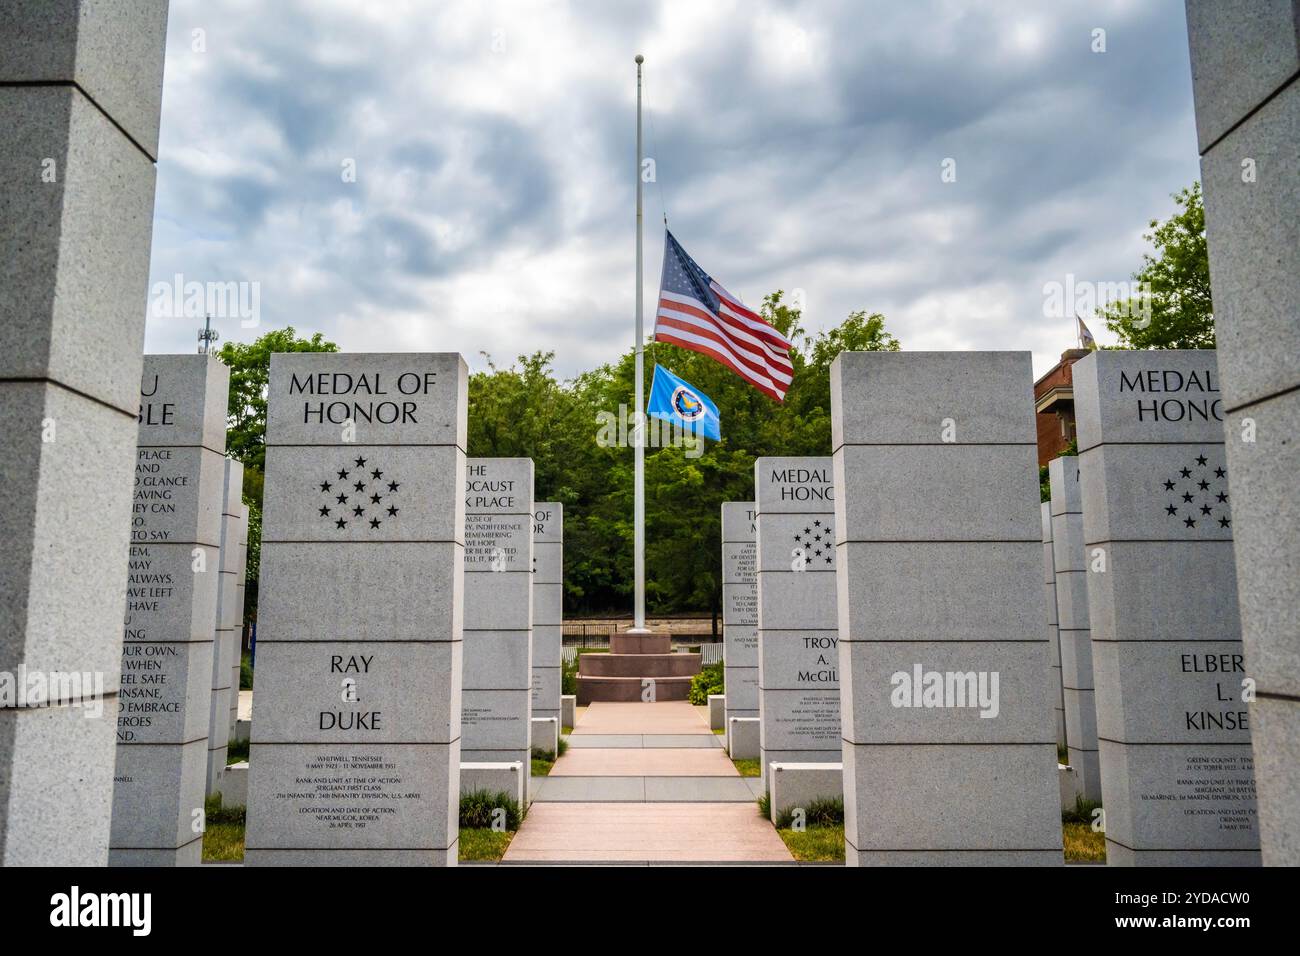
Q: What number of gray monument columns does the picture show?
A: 14